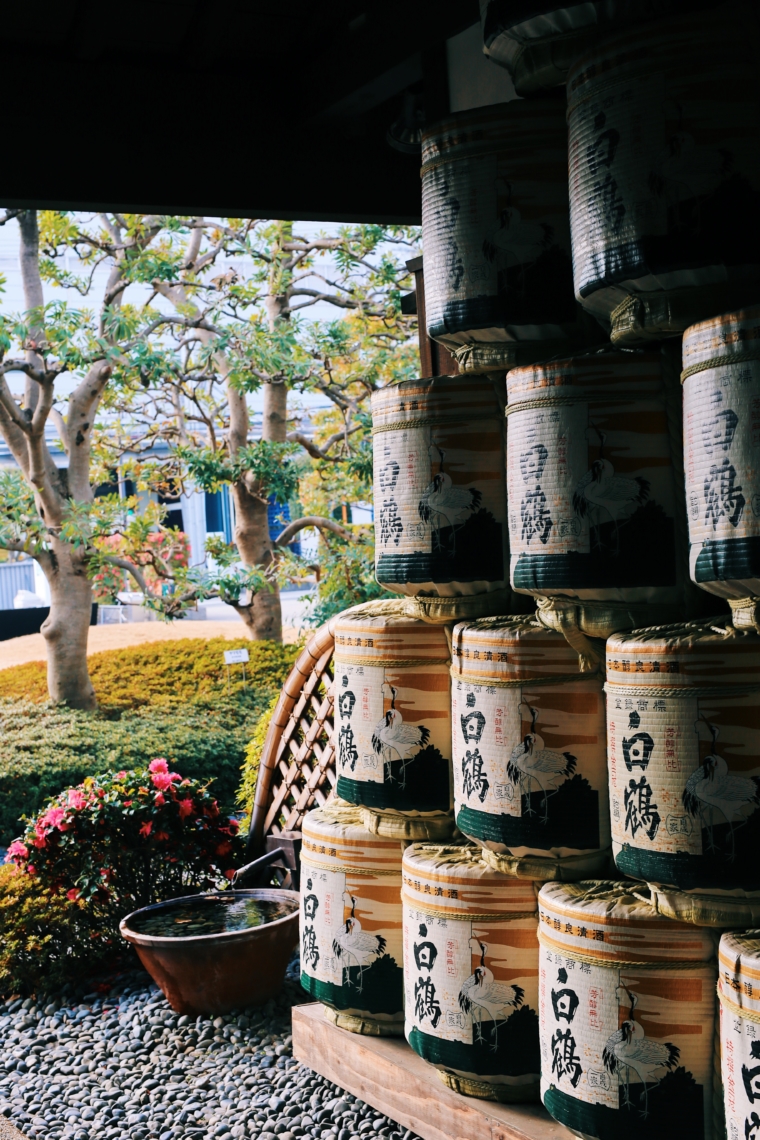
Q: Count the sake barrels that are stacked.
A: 13